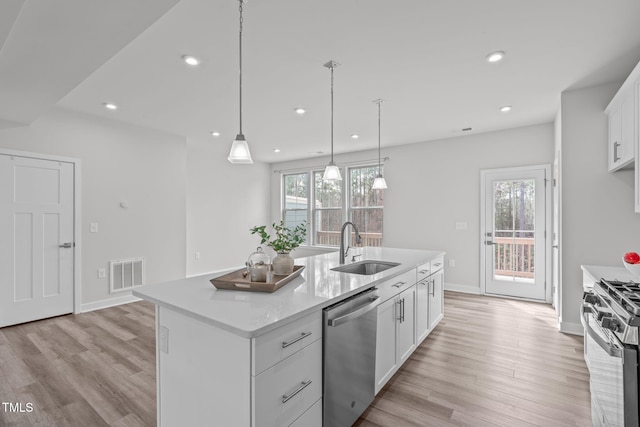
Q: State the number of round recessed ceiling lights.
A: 8